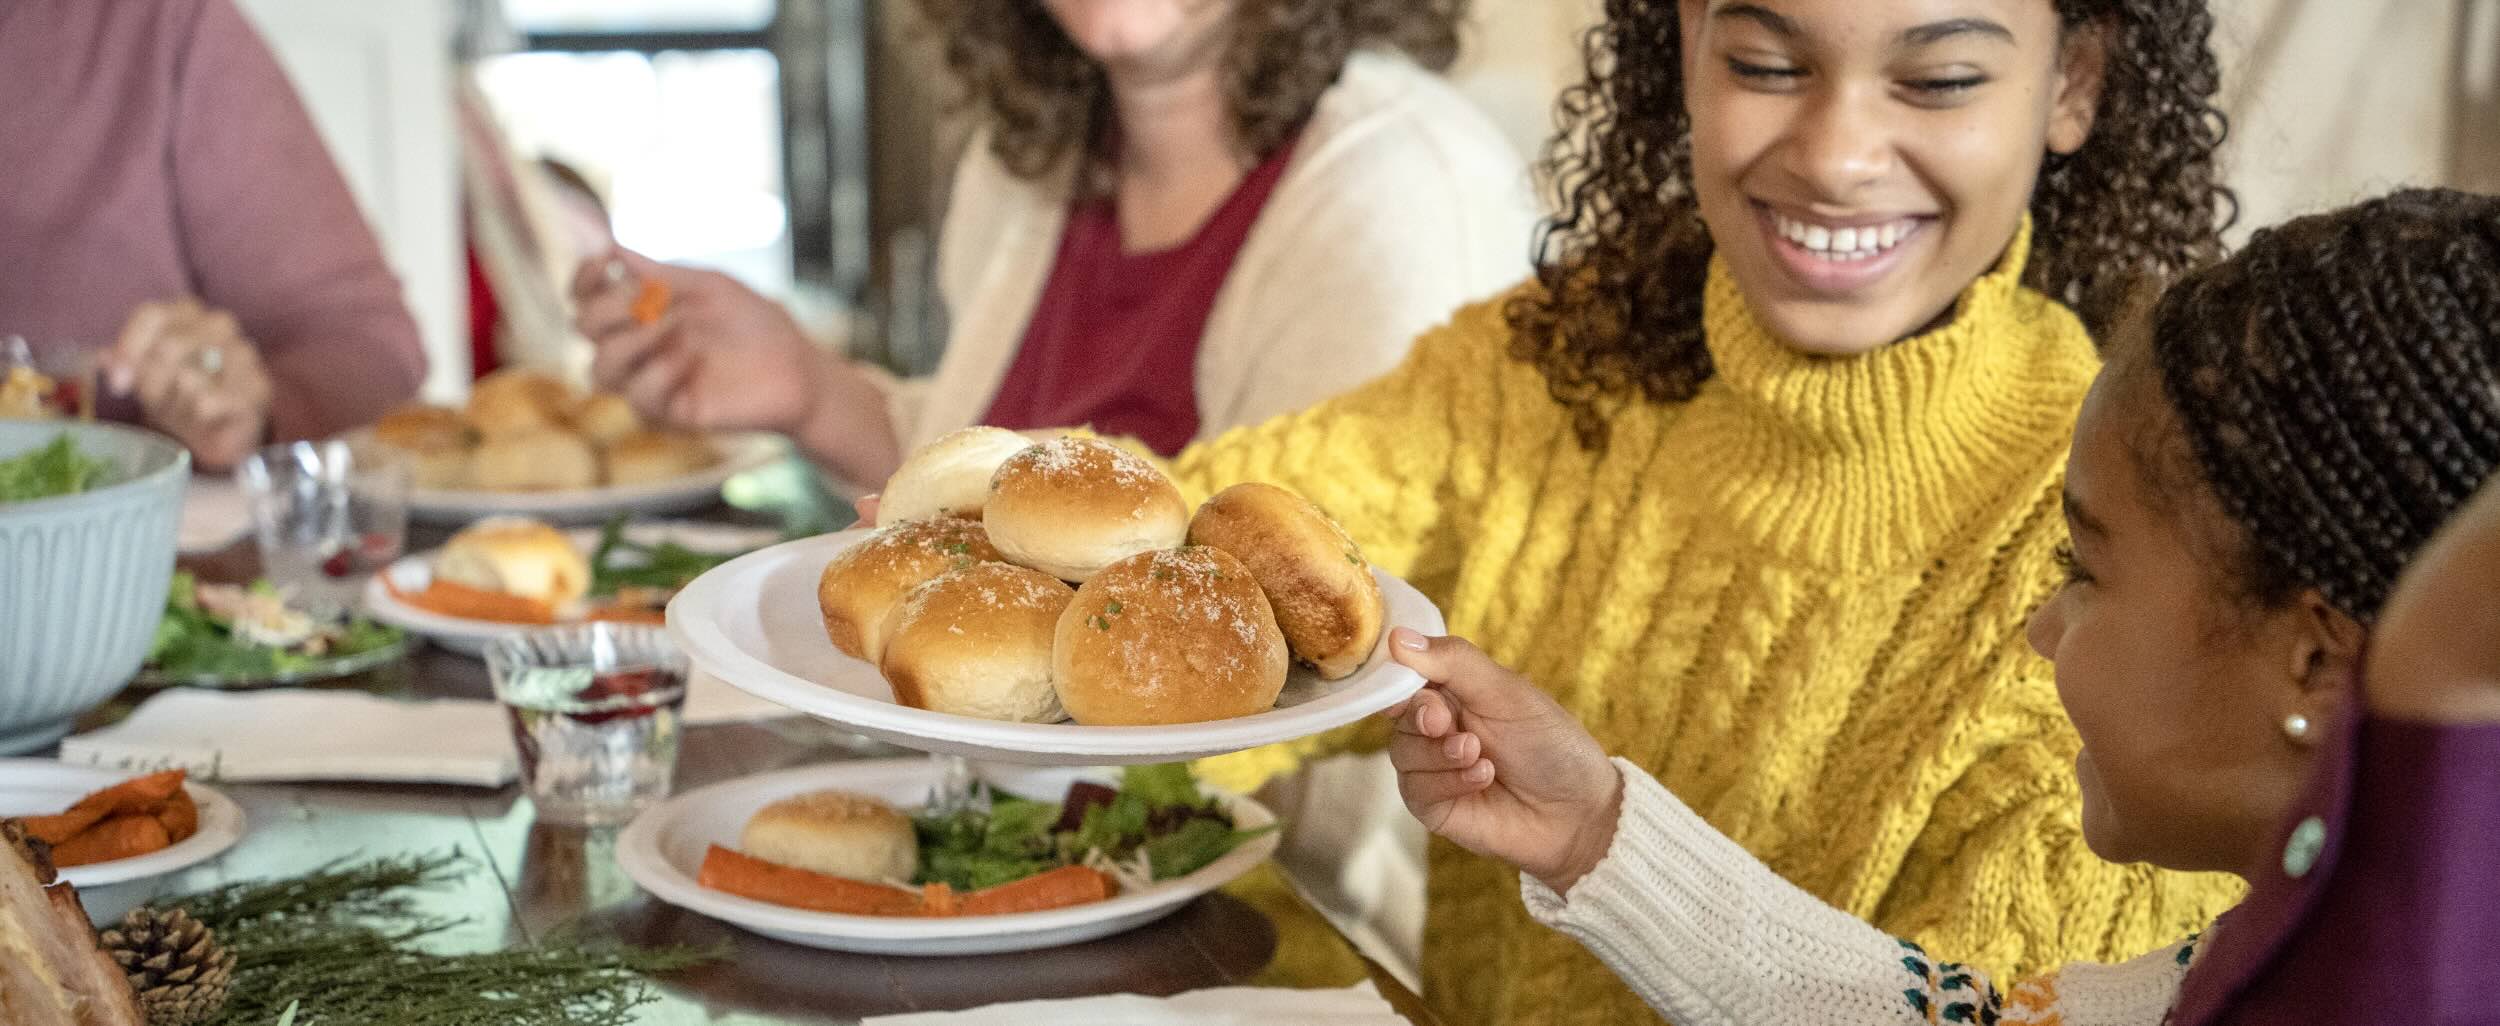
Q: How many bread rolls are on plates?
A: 13